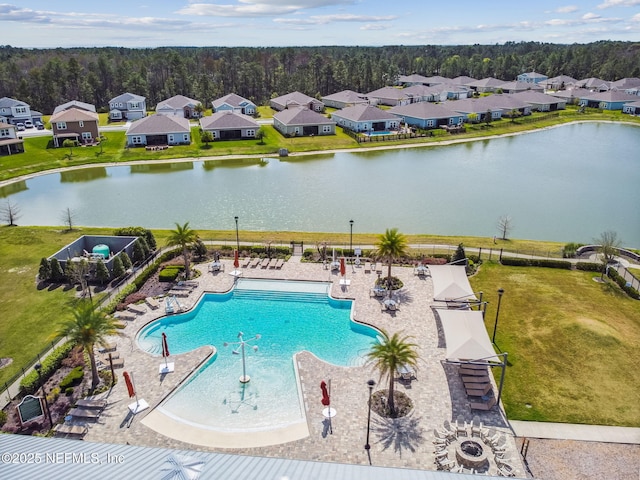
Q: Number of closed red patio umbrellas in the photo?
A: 5